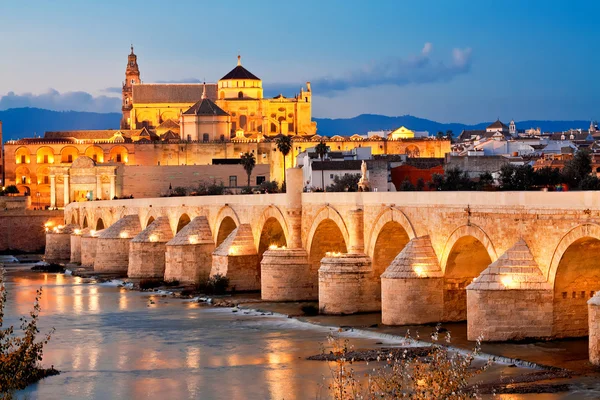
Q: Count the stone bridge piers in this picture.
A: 12